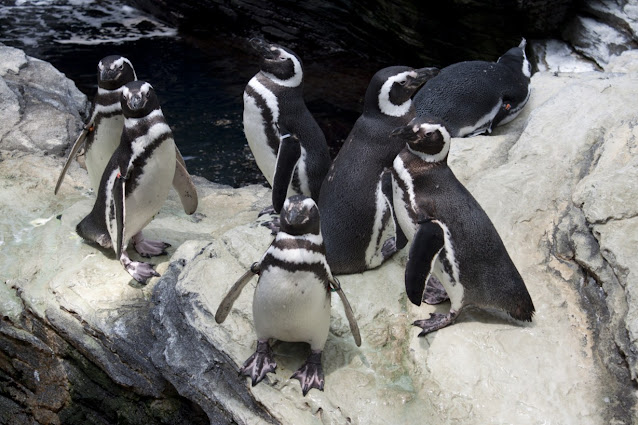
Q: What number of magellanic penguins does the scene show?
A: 7